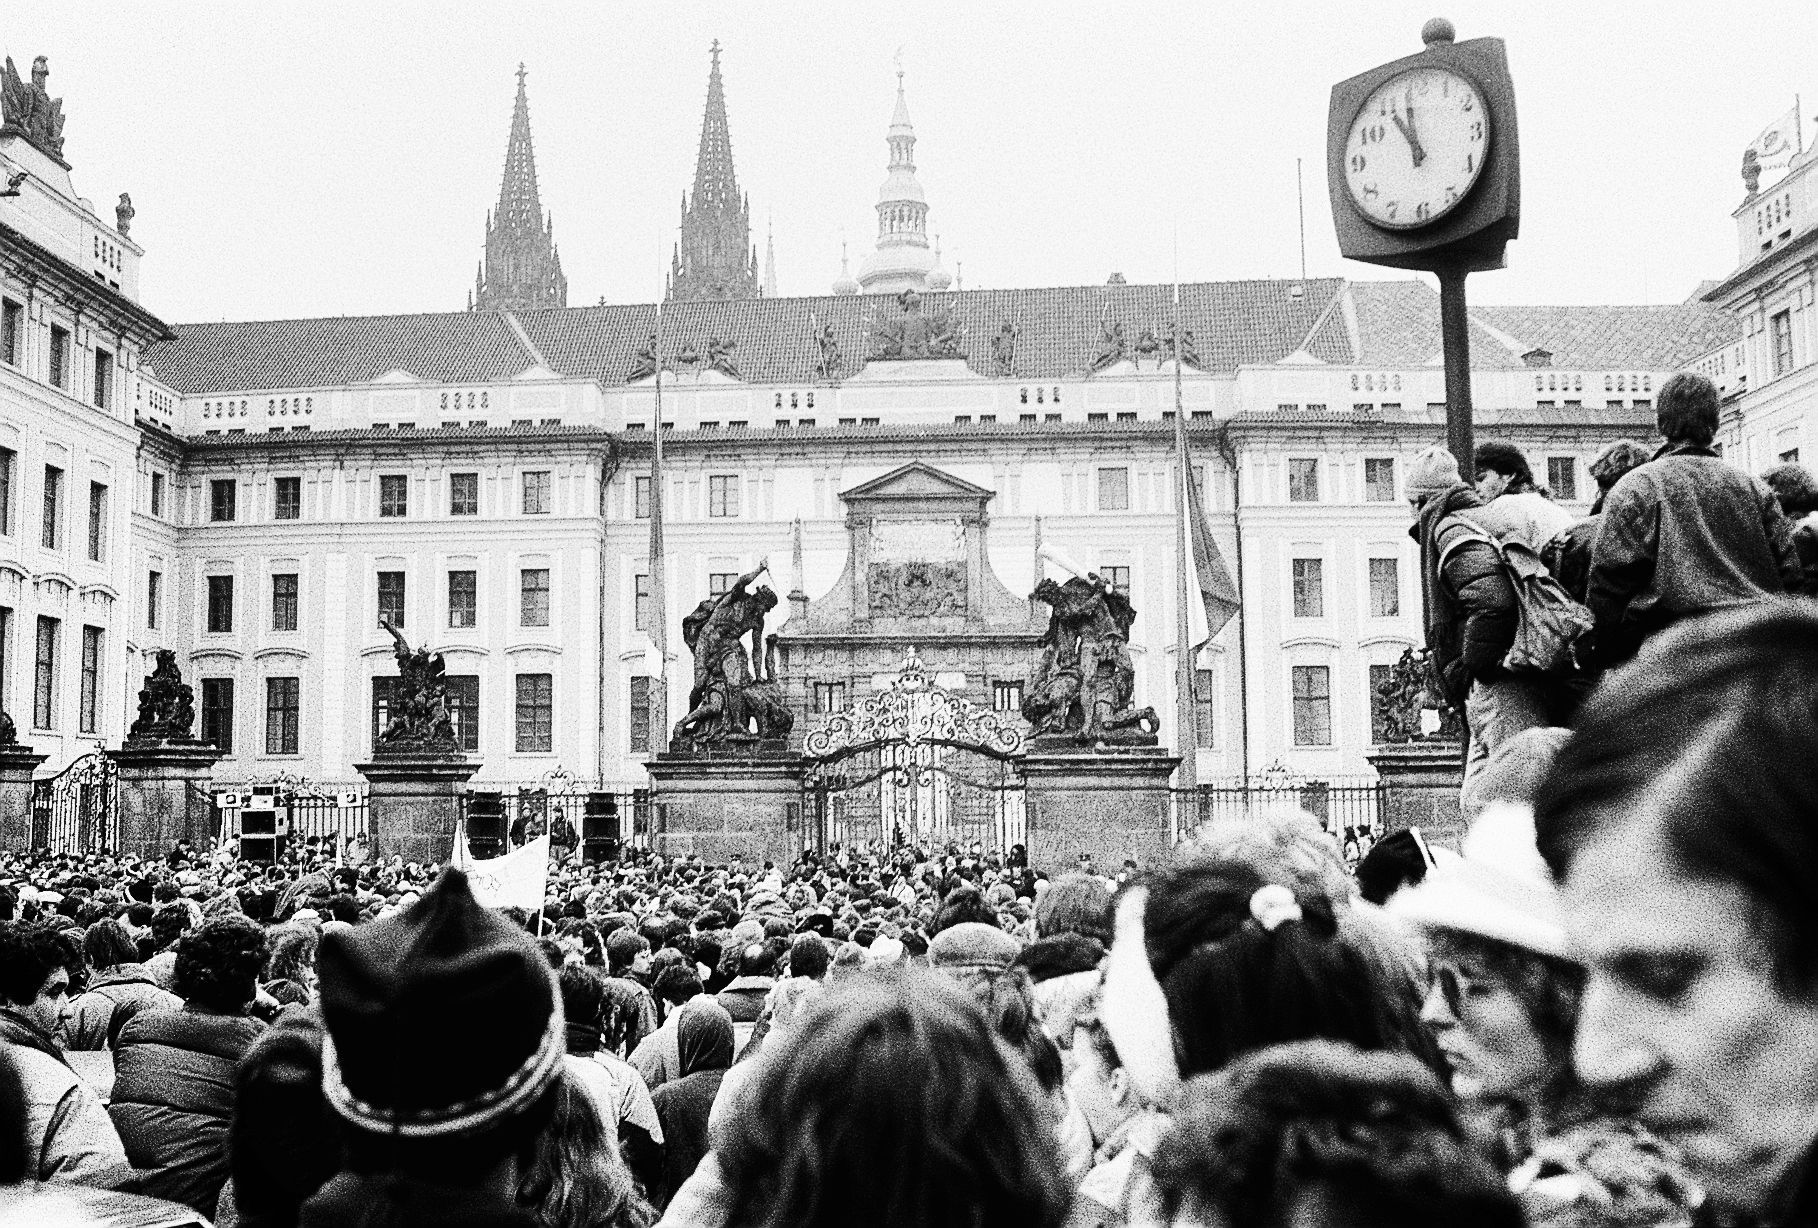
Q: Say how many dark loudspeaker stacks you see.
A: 2